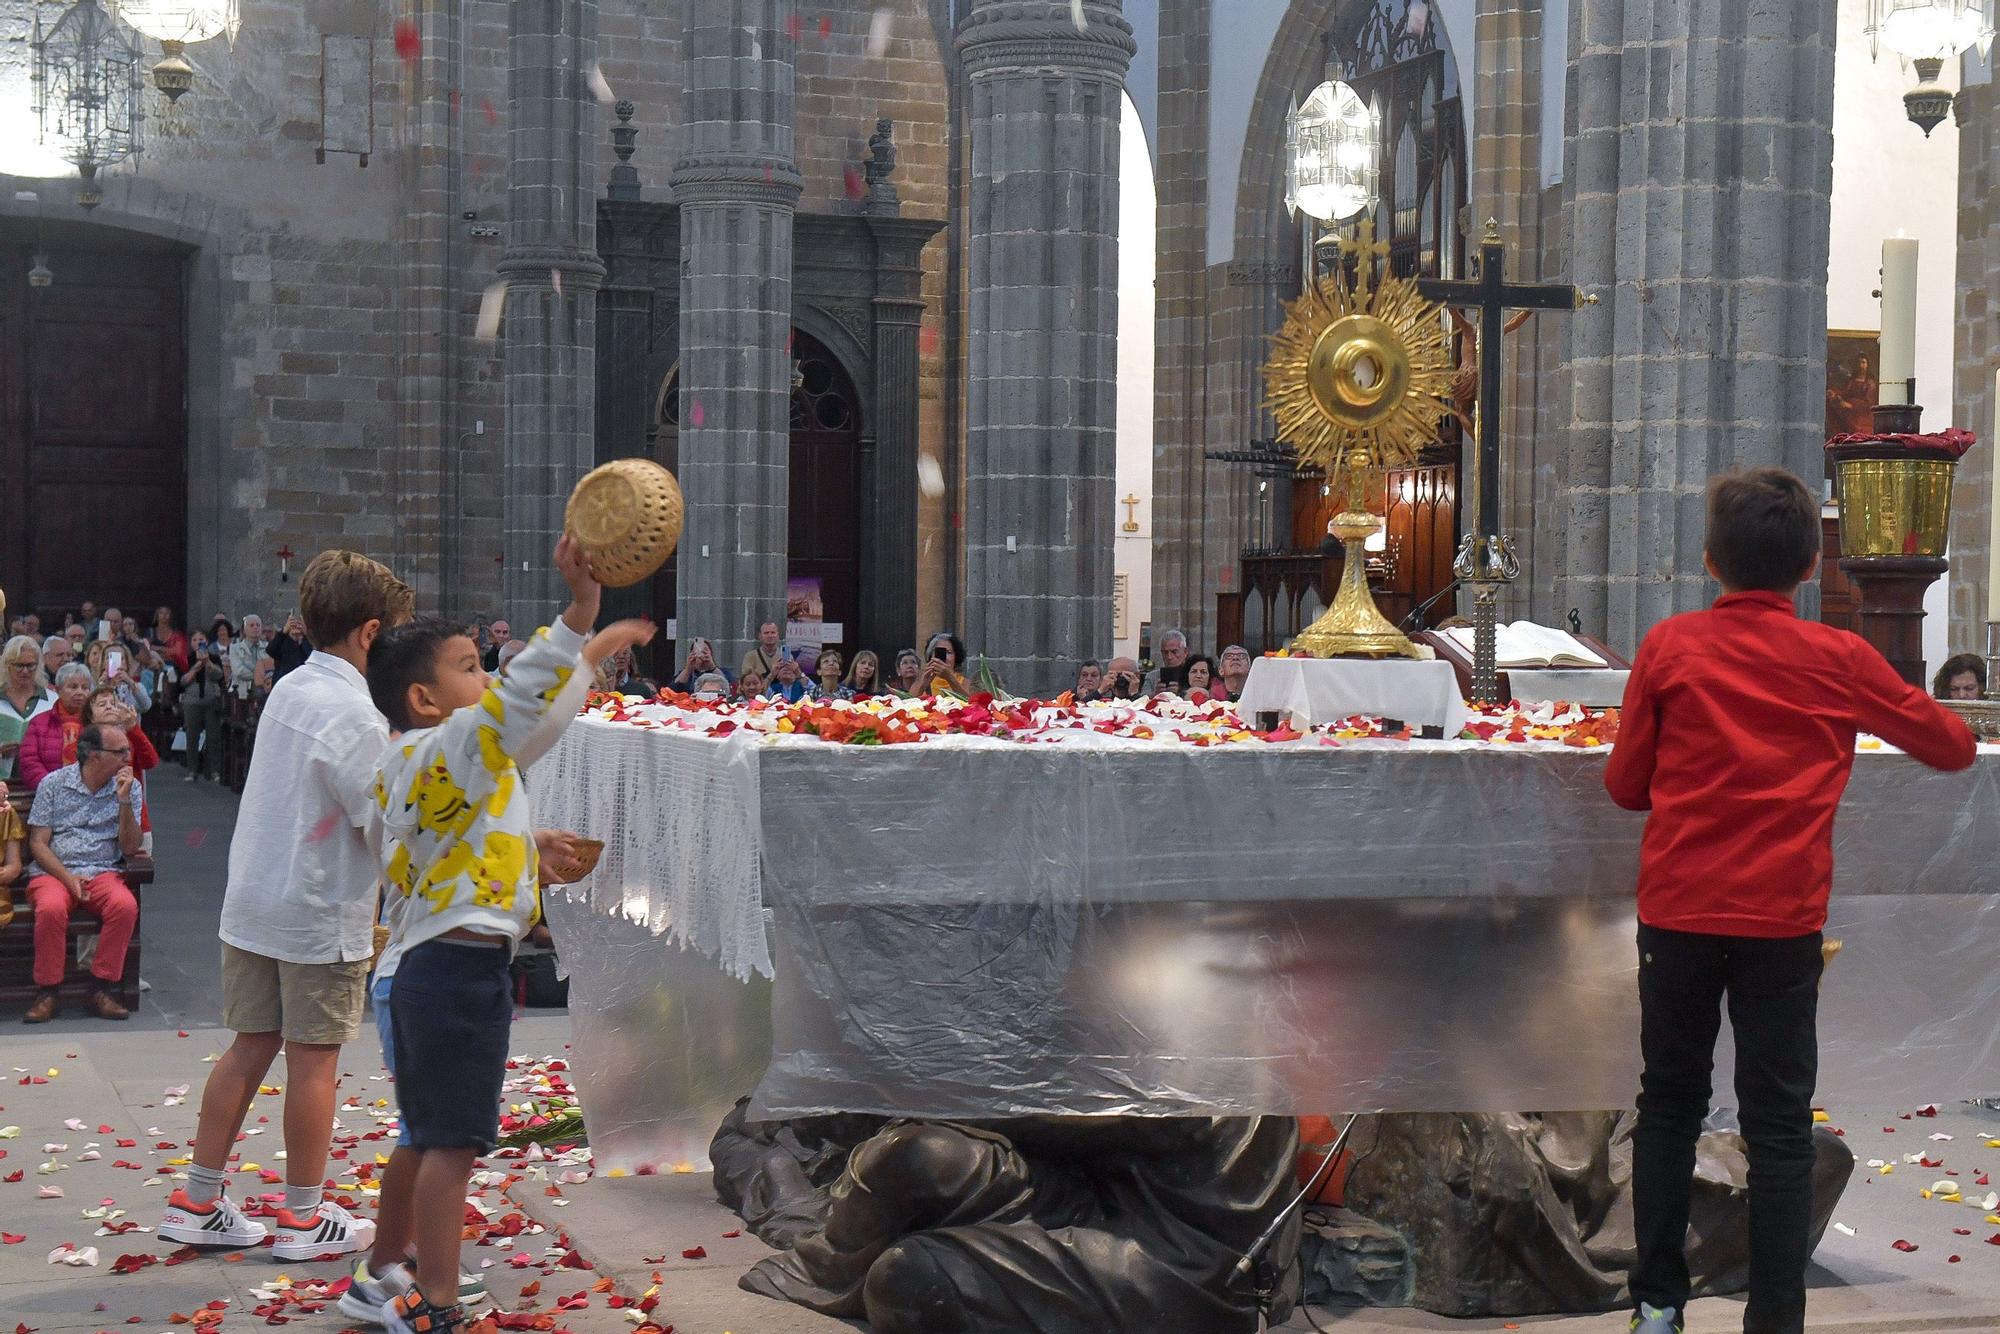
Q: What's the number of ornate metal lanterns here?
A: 4